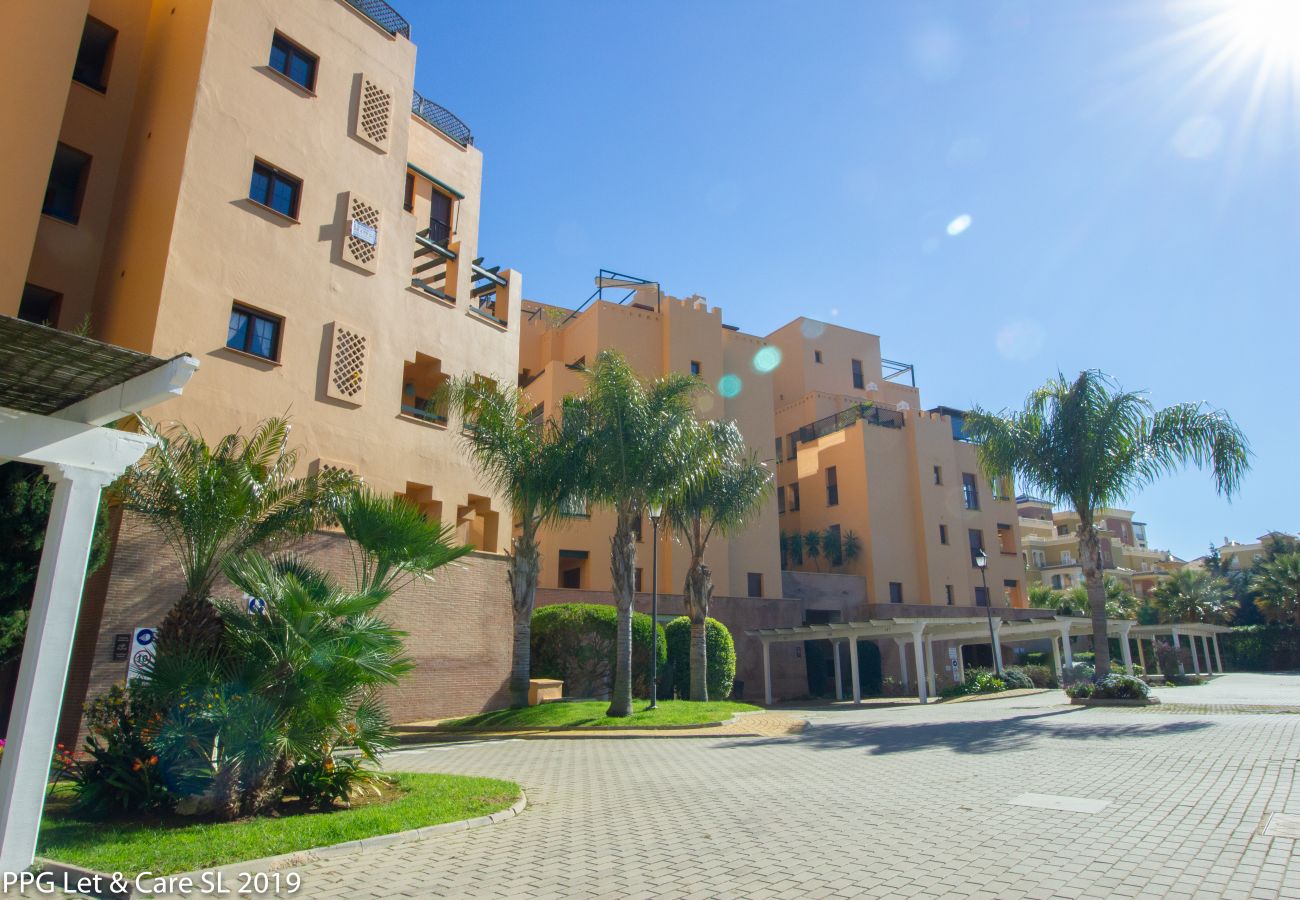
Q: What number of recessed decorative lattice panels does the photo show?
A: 4